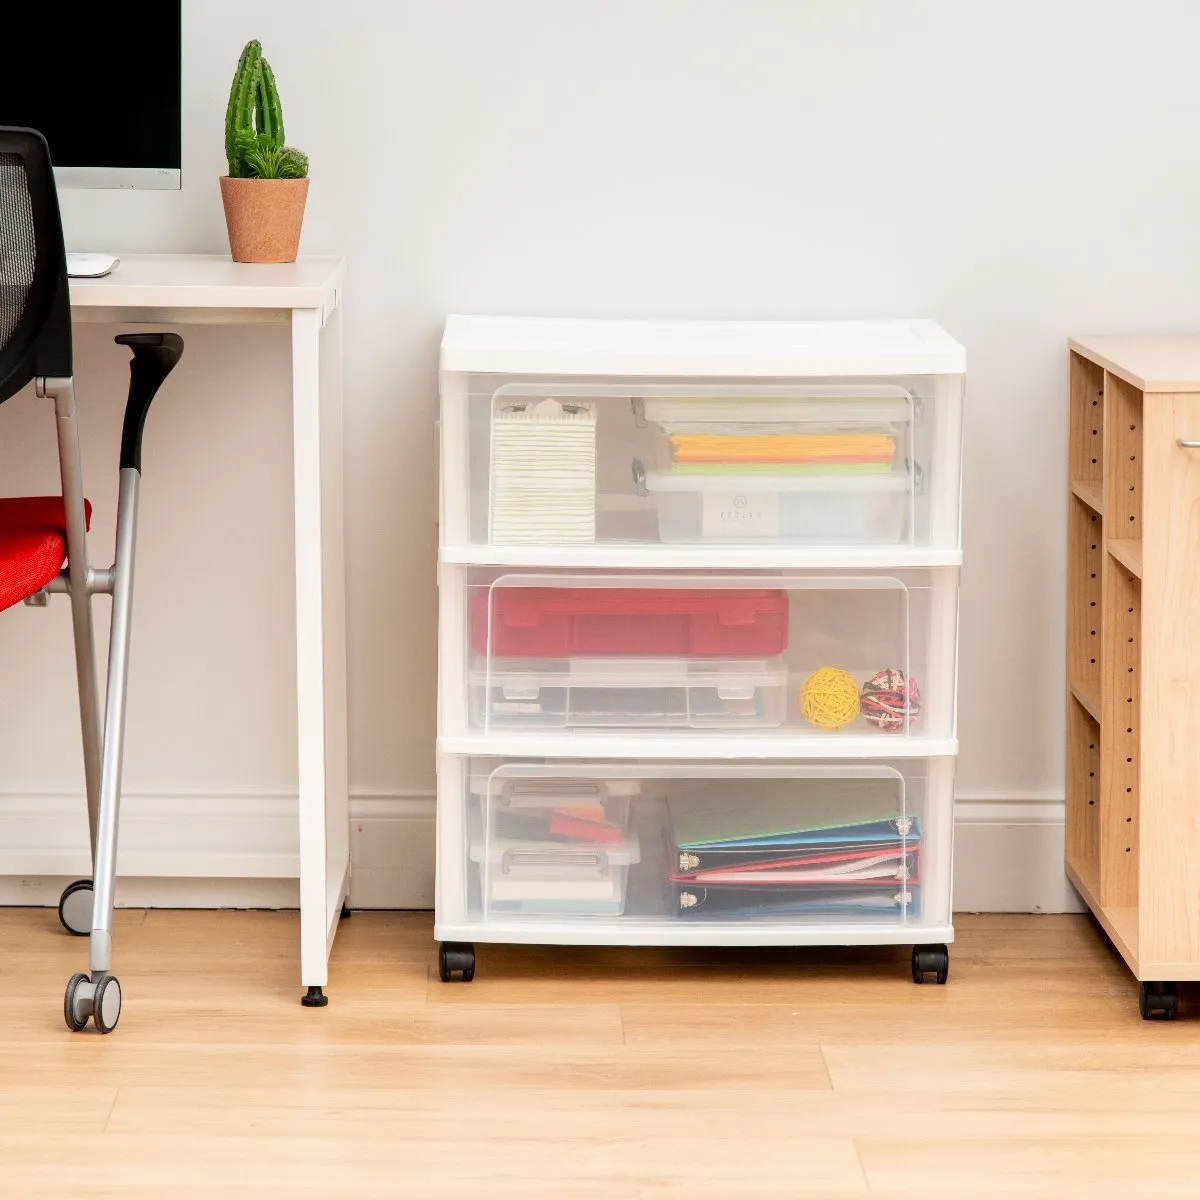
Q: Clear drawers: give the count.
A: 3